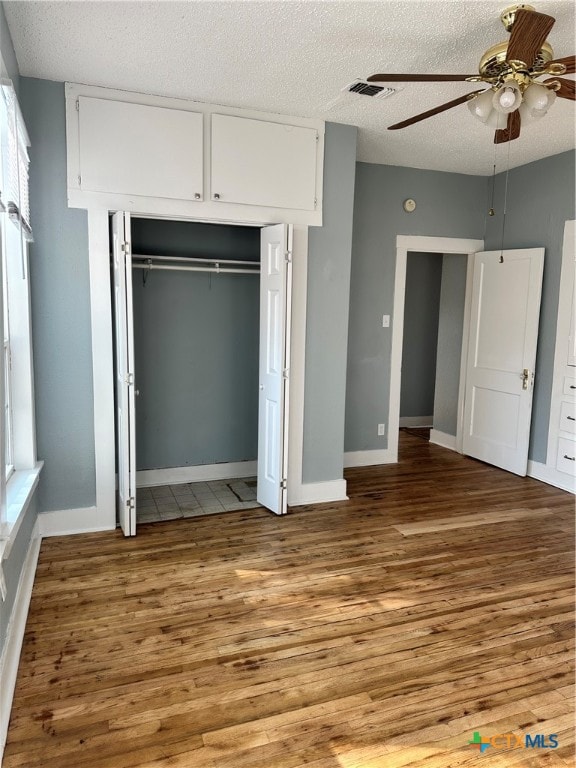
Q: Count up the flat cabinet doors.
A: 2